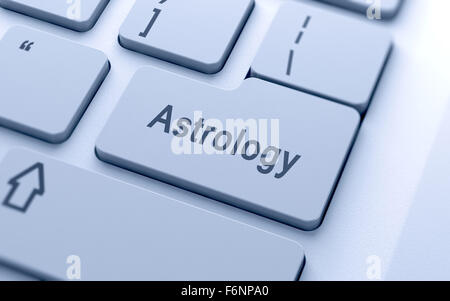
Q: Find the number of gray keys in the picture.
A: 7